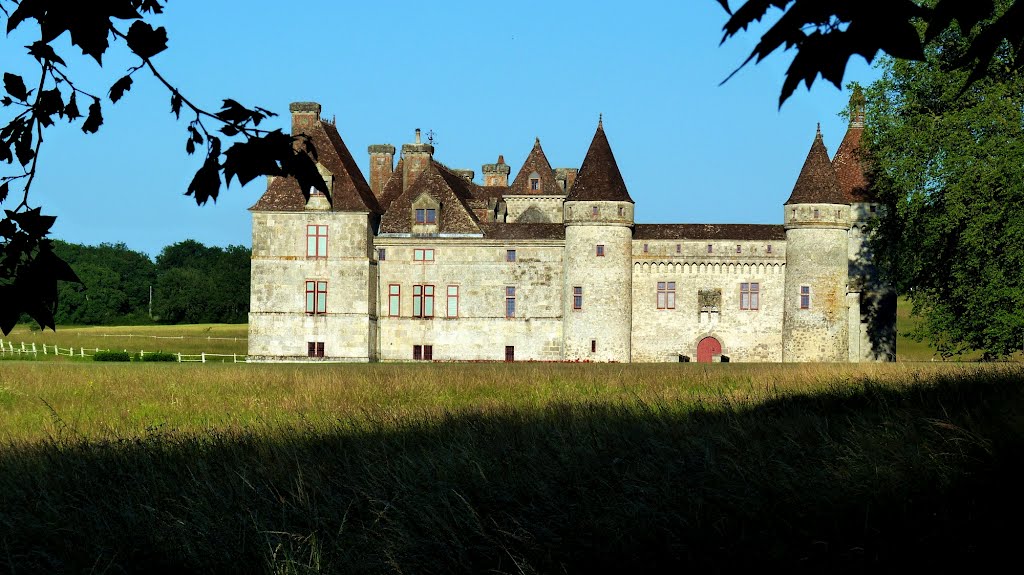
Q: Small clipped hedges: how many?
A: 2